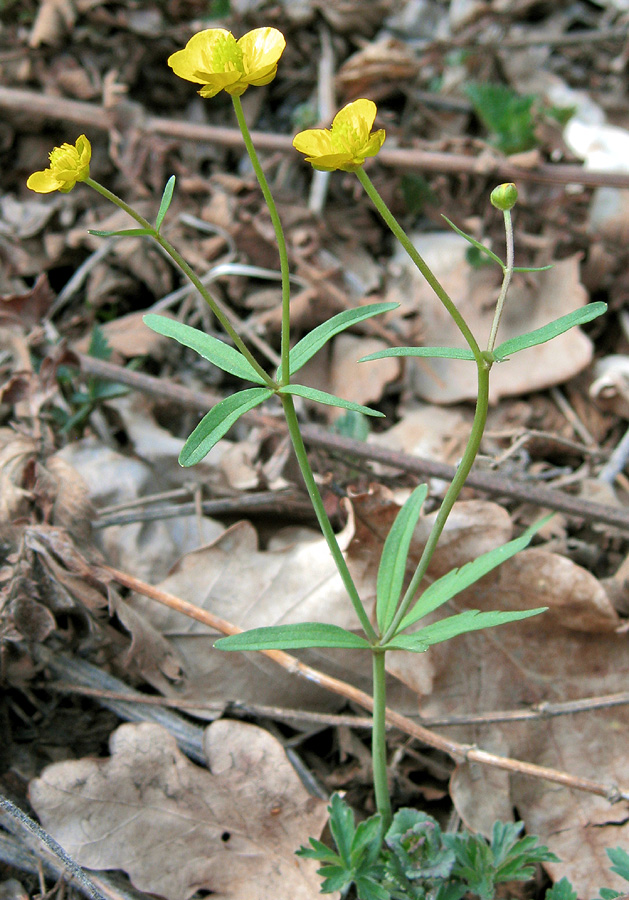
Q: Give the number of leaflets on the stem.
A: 14